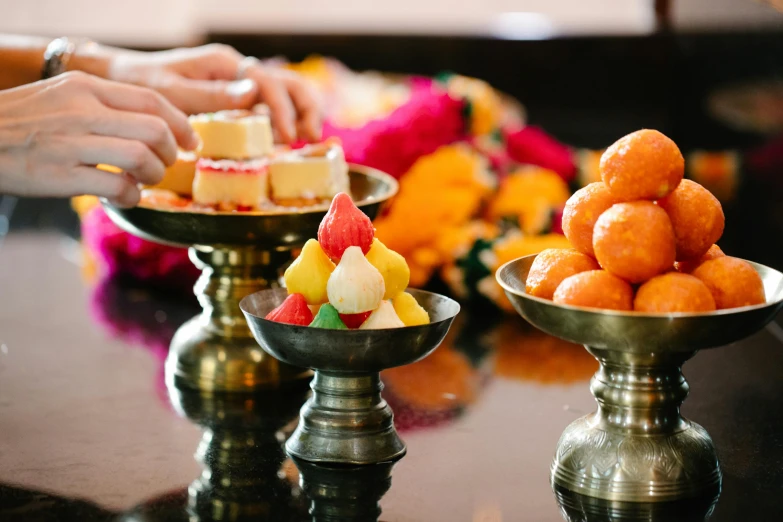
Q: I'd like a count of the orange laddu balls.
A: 9